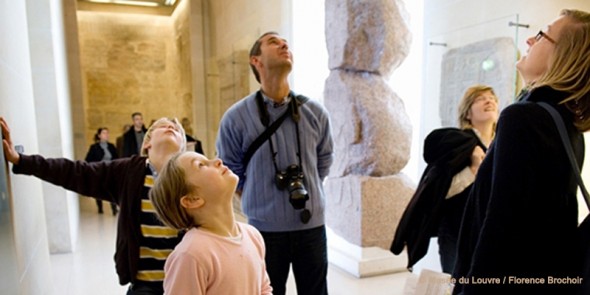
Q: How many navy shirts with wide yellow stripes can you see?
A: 1